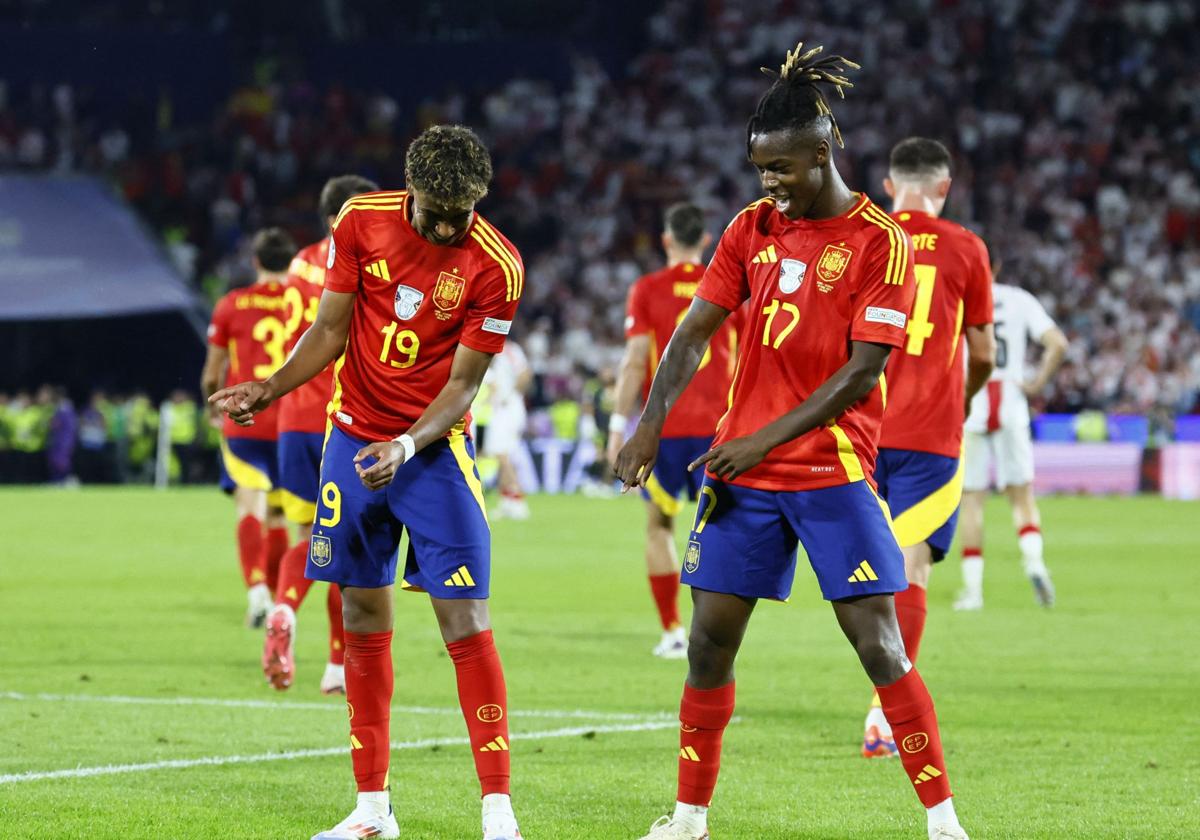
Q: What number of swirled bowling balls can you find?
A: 0